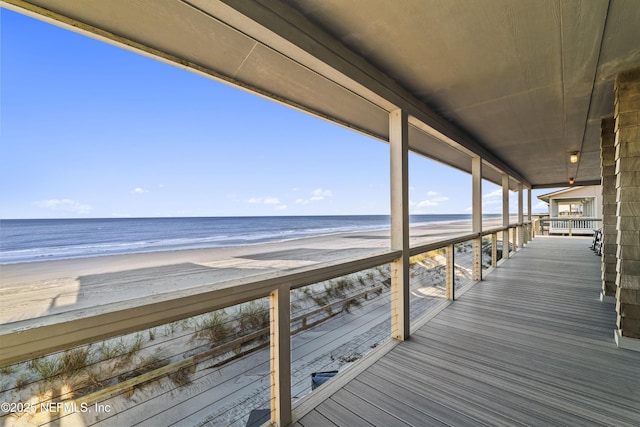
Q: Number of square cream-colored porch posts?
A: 5